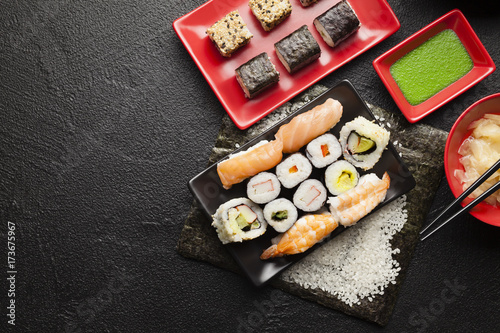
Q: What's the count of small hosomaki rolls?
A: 6